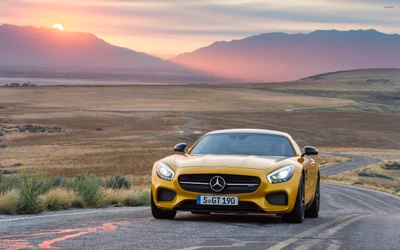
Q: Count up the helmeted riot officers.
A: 0